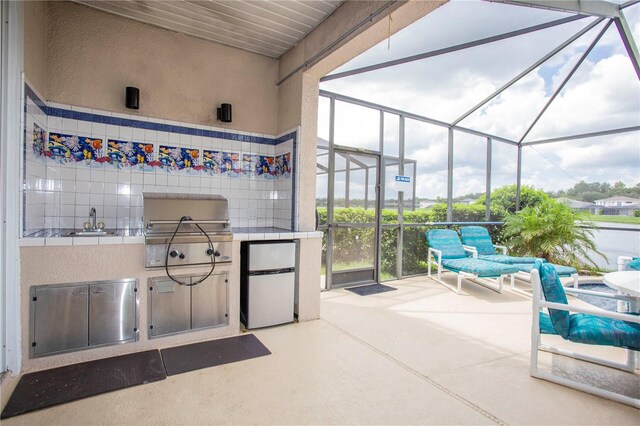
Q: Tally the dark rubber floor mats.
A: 3